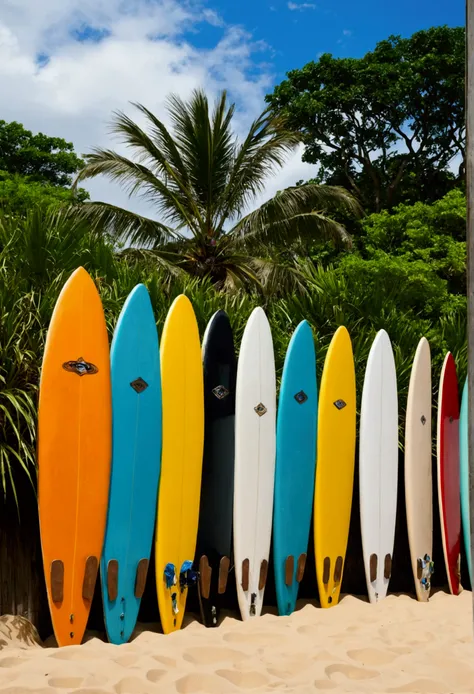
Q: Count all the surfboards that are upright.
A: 11